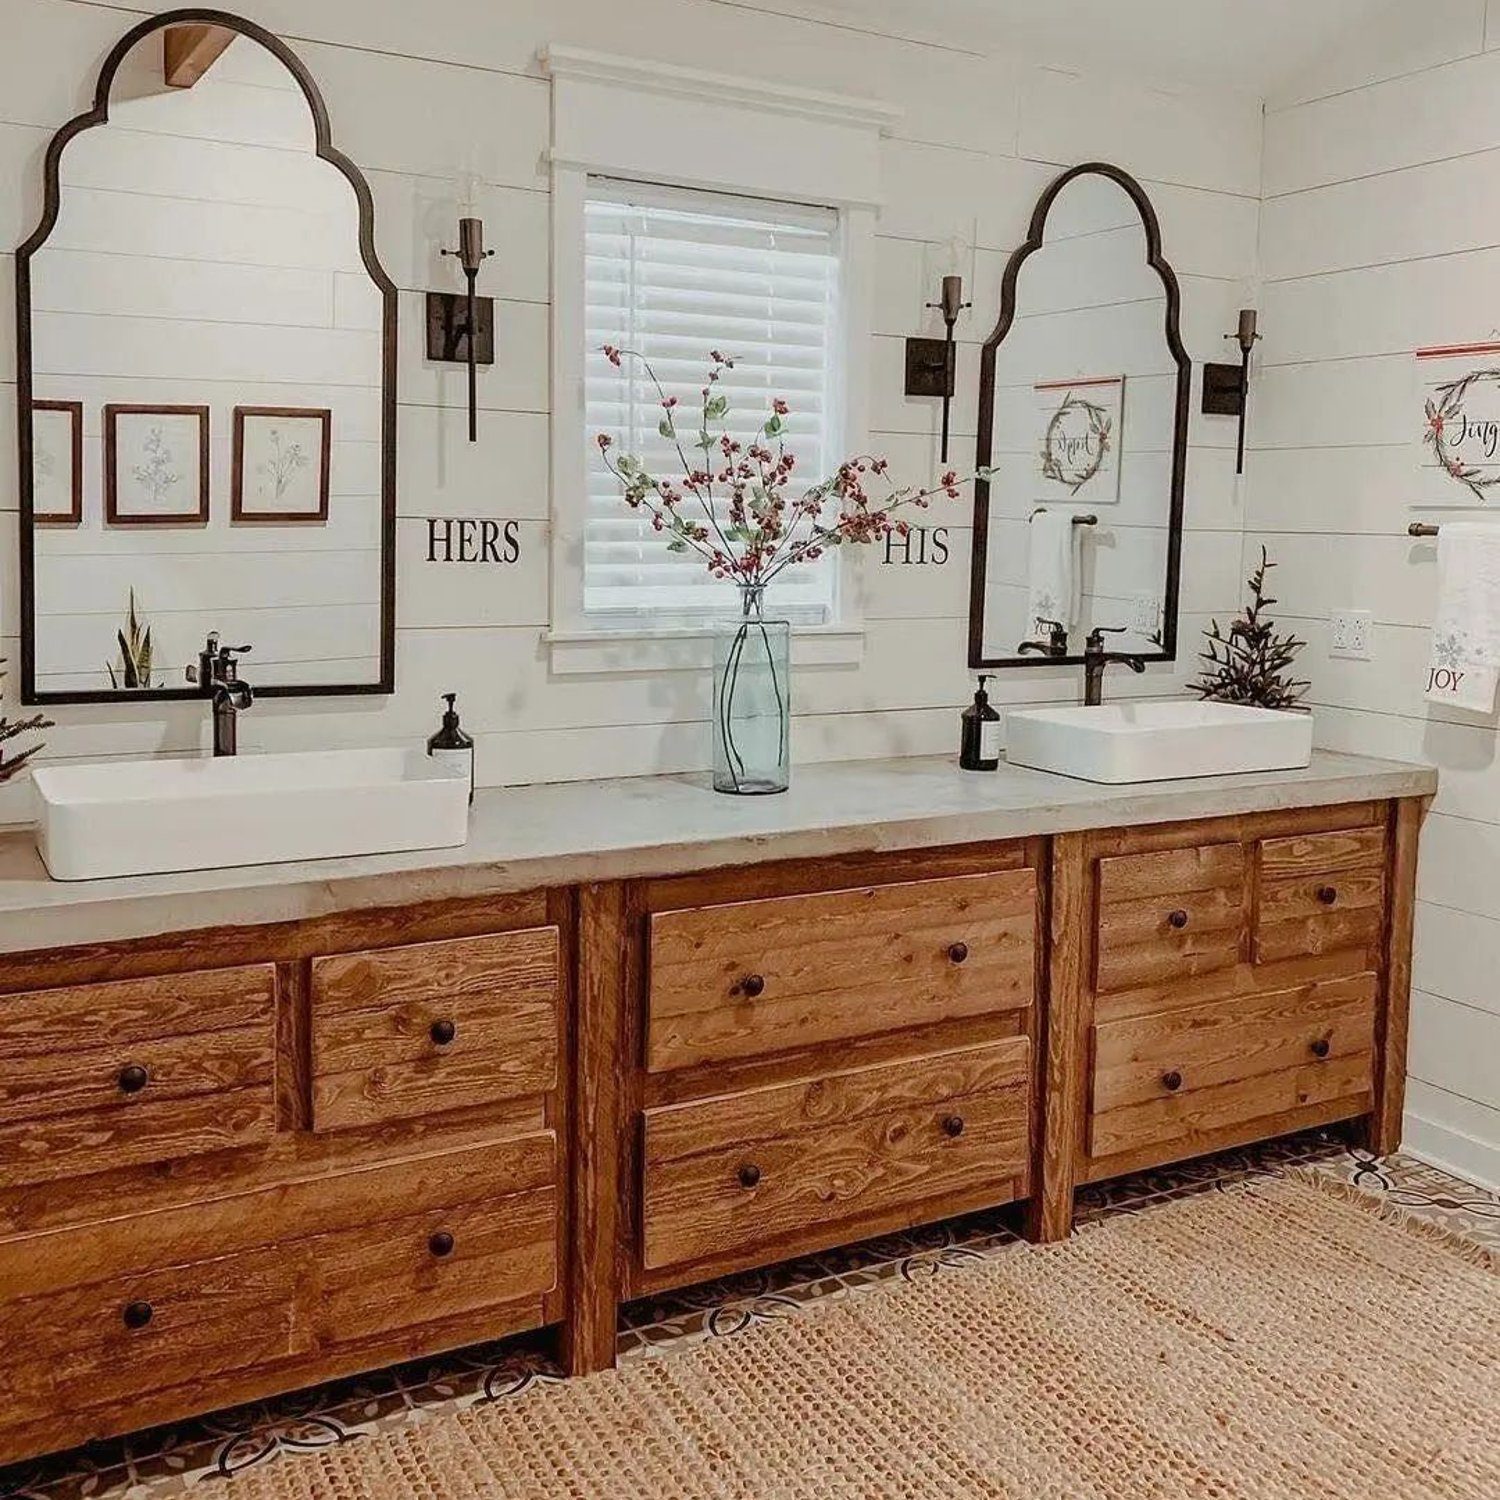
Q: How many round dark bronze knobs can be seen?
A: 12